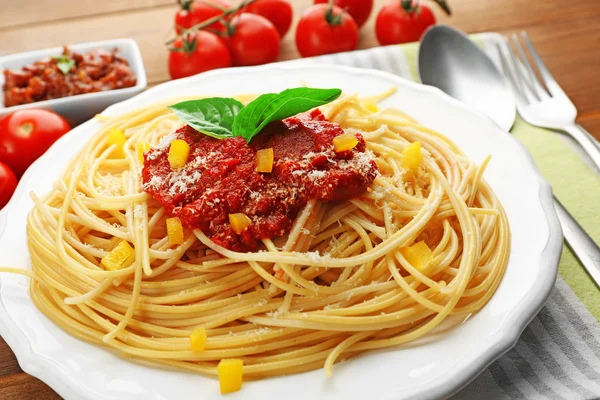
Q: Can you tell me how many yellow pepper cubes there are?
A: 13